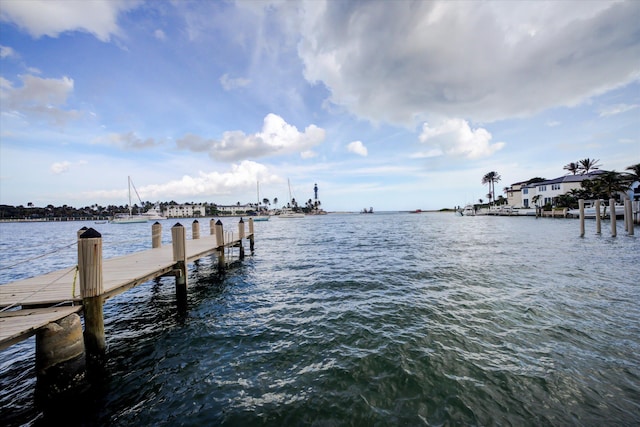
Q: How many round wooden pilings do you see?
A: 14